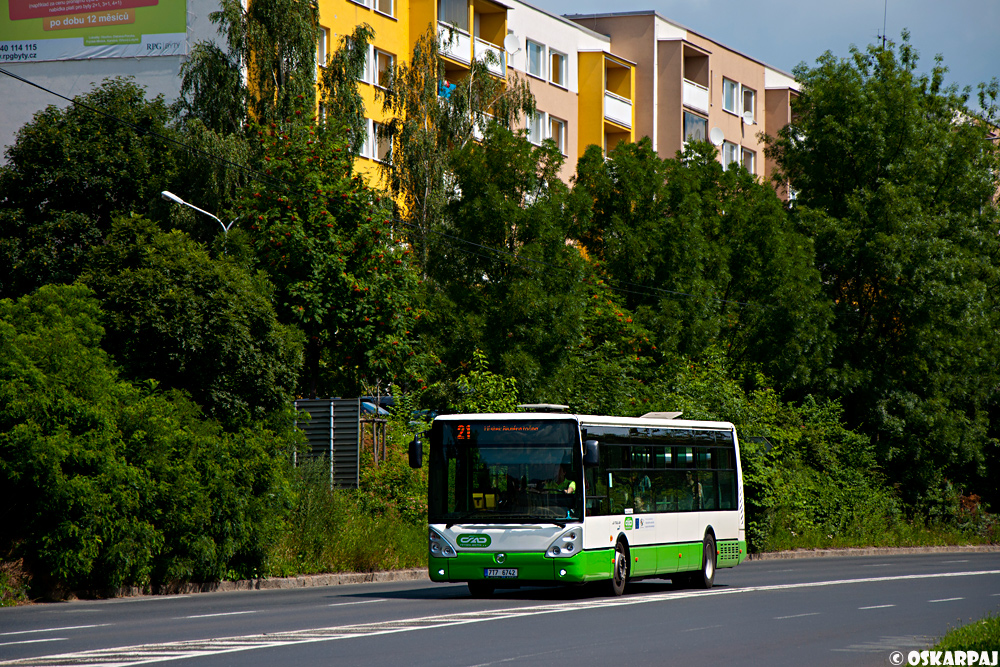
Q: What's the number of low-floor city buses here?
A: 1